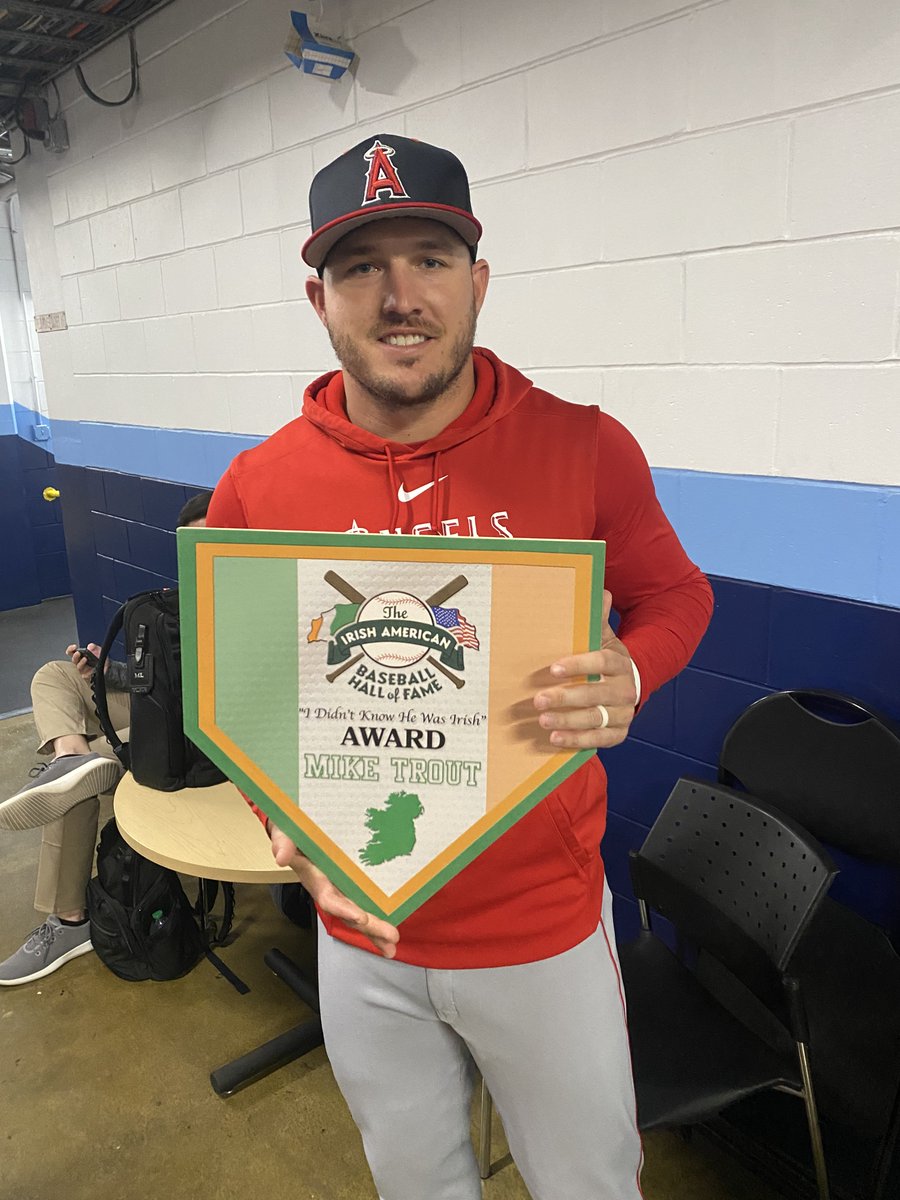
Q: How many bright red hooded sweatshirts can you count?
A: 1